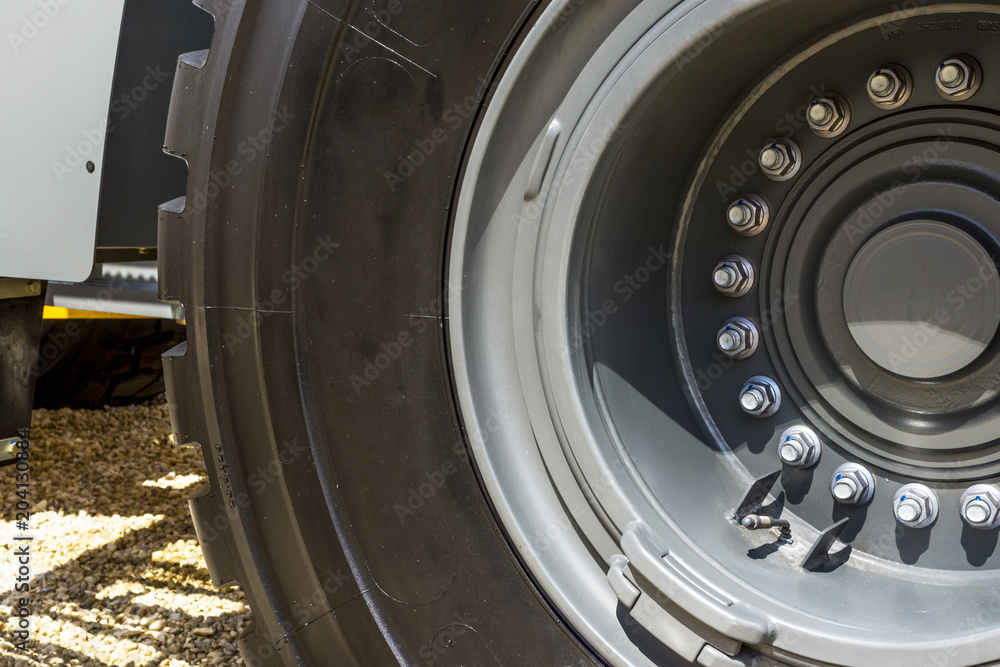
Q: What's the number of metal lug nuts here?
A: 12